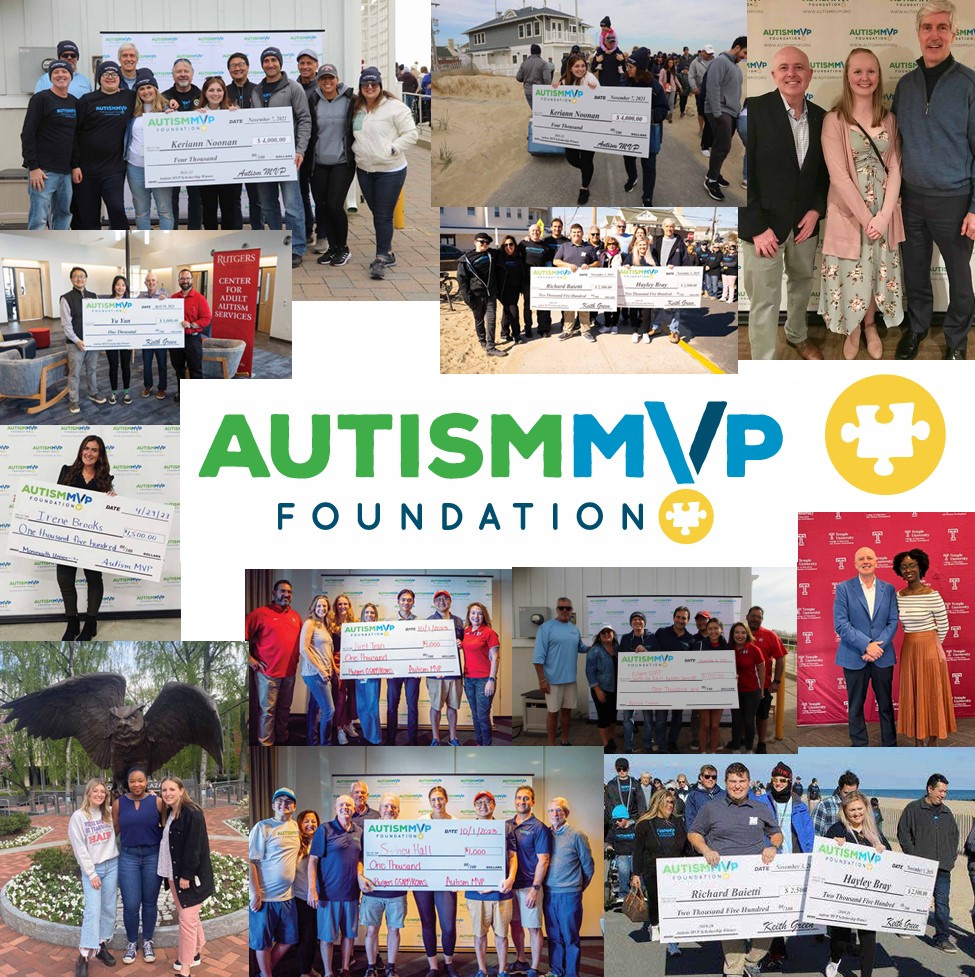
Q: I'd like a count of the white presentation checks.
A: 11